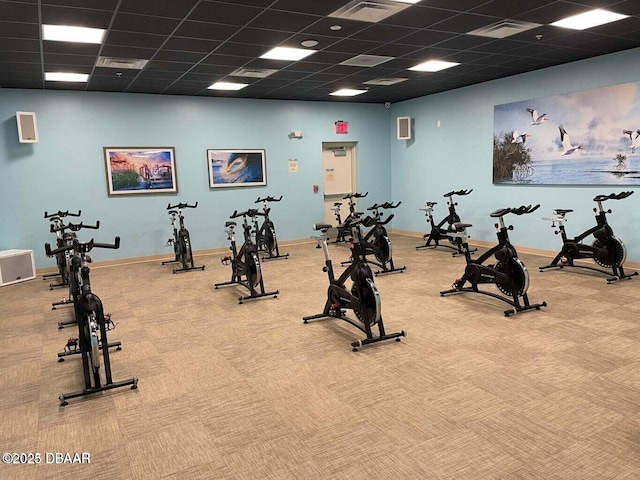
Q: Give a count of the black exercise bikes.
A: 12